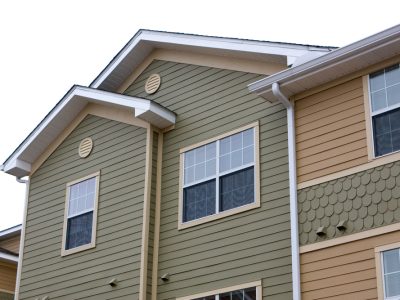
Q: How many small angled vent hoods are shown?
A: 4